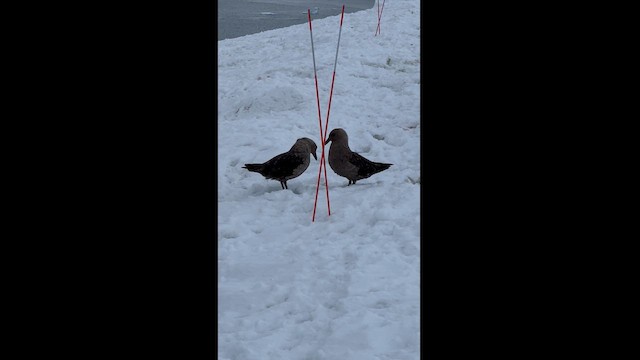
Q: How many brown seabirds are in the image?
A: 2